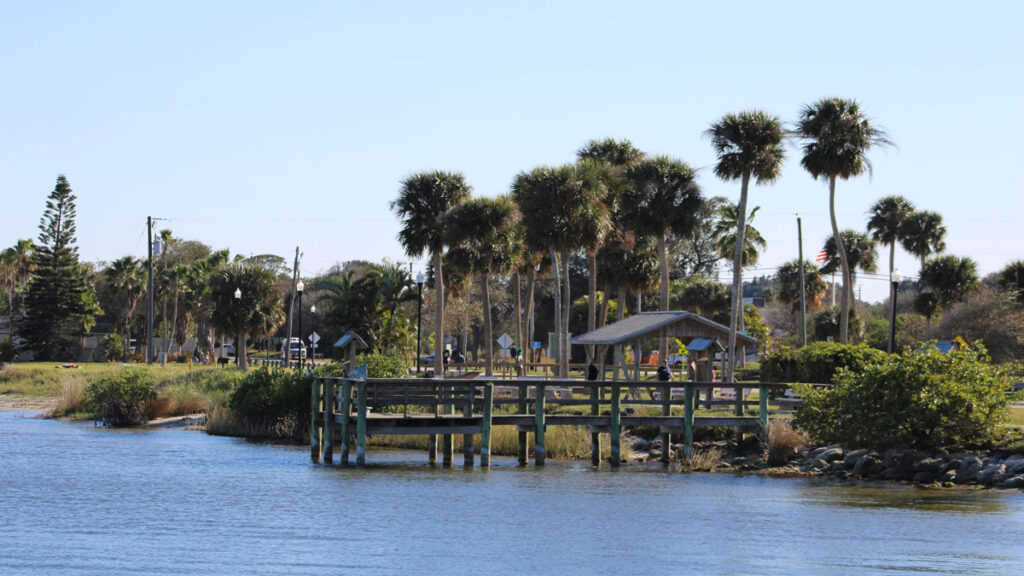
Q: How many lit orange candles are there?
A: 0